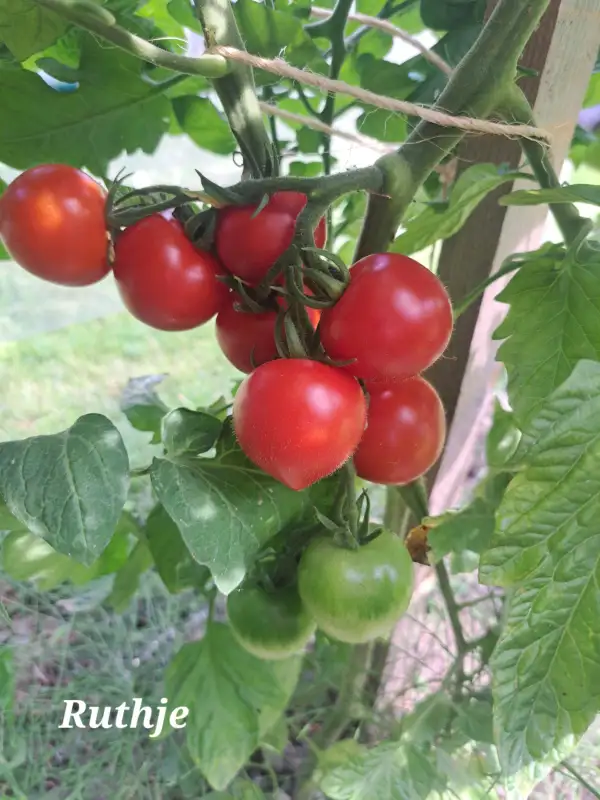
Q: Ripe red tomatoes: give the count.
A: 7